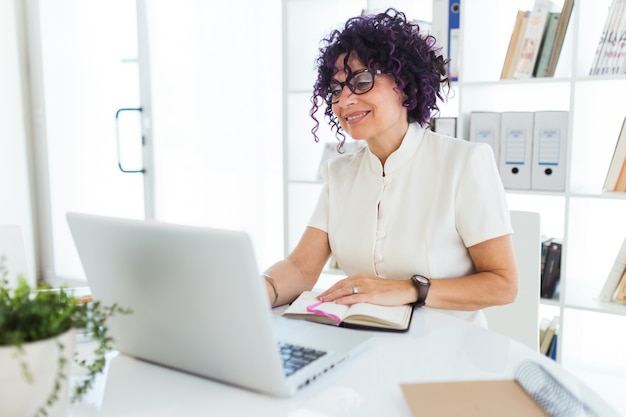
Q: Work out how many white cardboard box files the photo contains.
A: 3